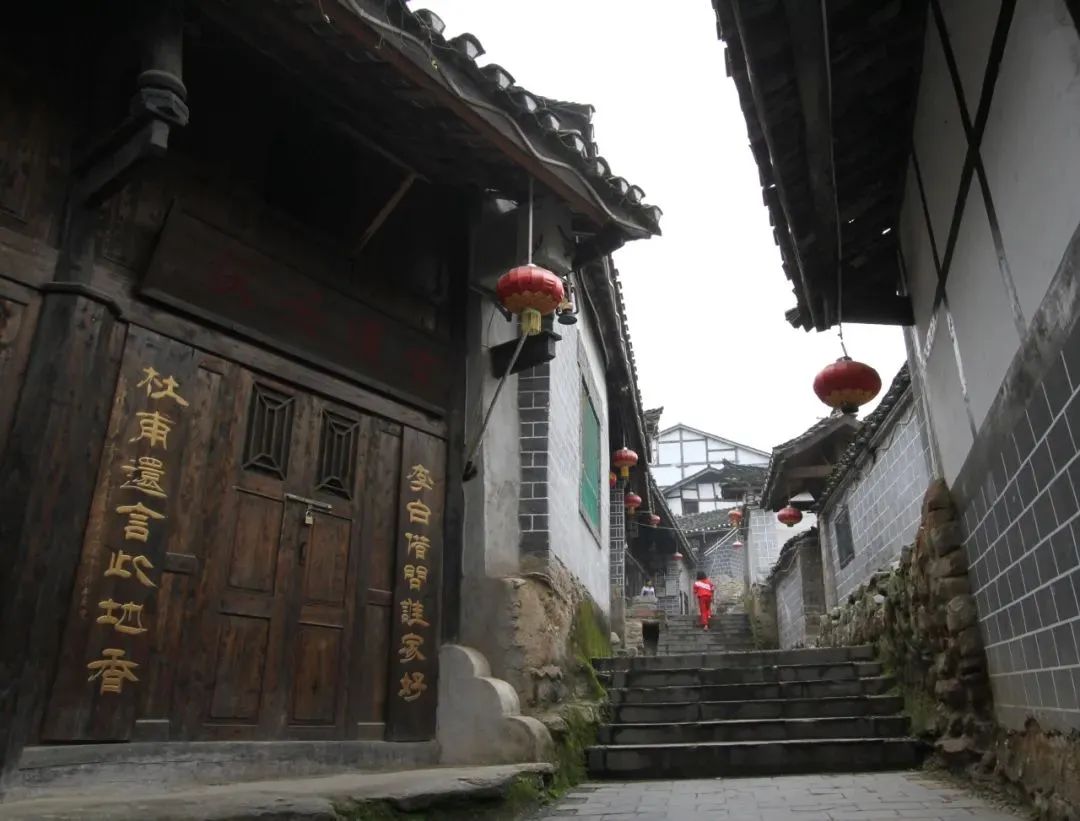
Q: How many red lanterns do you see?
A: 10